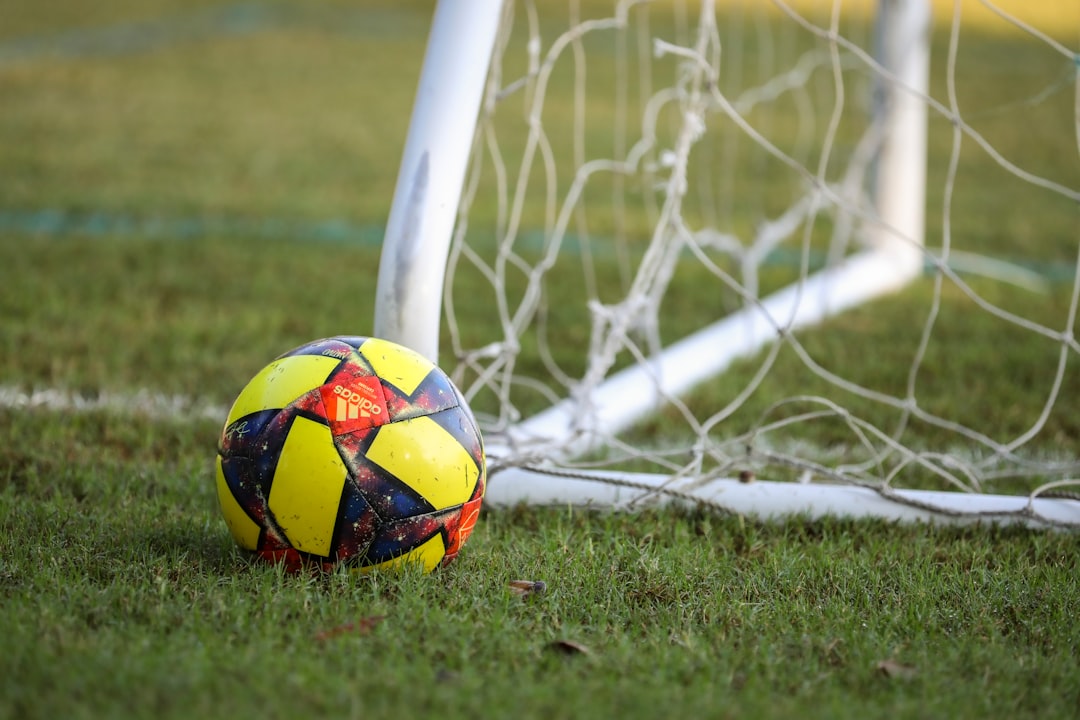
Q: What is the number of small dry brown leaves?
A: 4